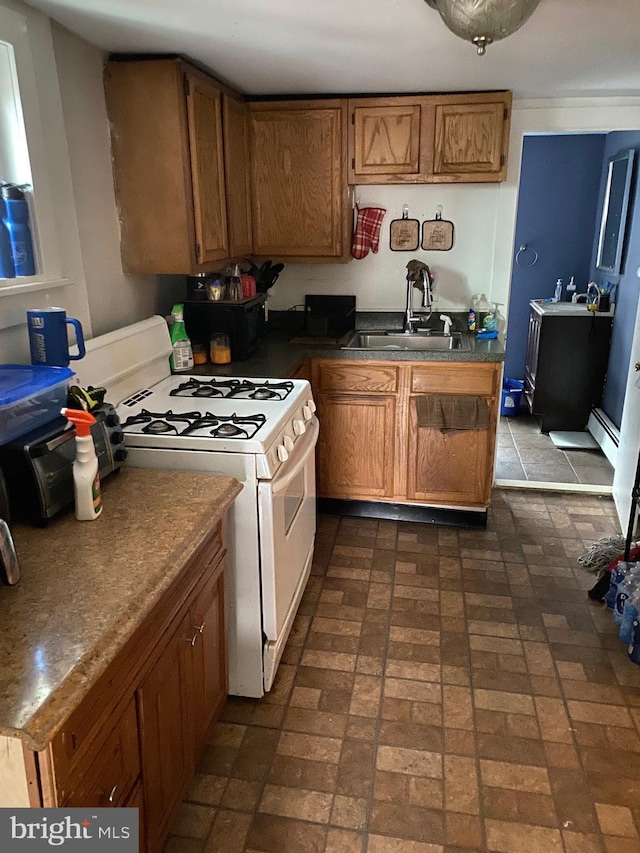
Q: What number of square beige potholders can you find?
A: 2